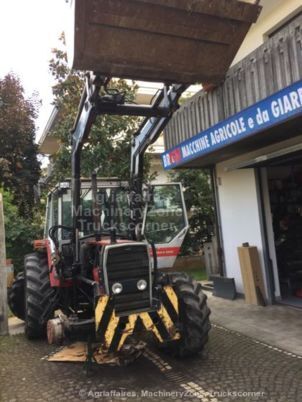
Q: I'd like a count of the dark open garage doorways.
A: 1